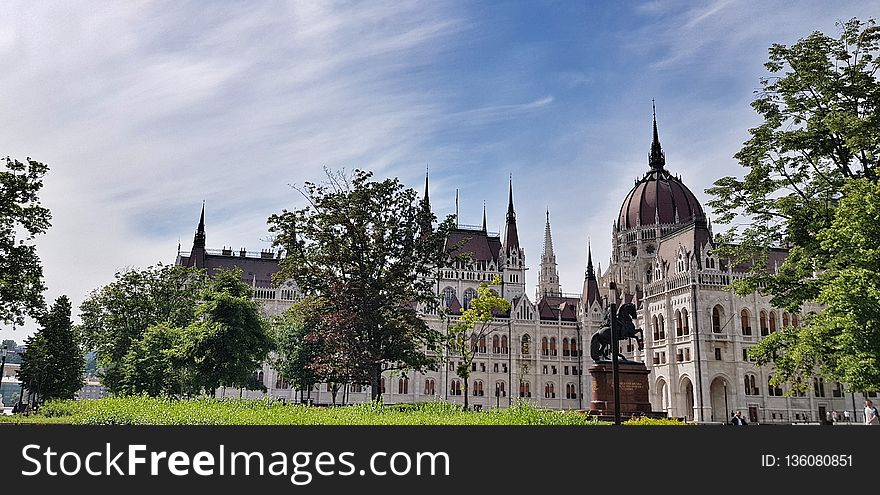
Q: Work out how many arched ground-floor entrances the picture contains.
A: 3